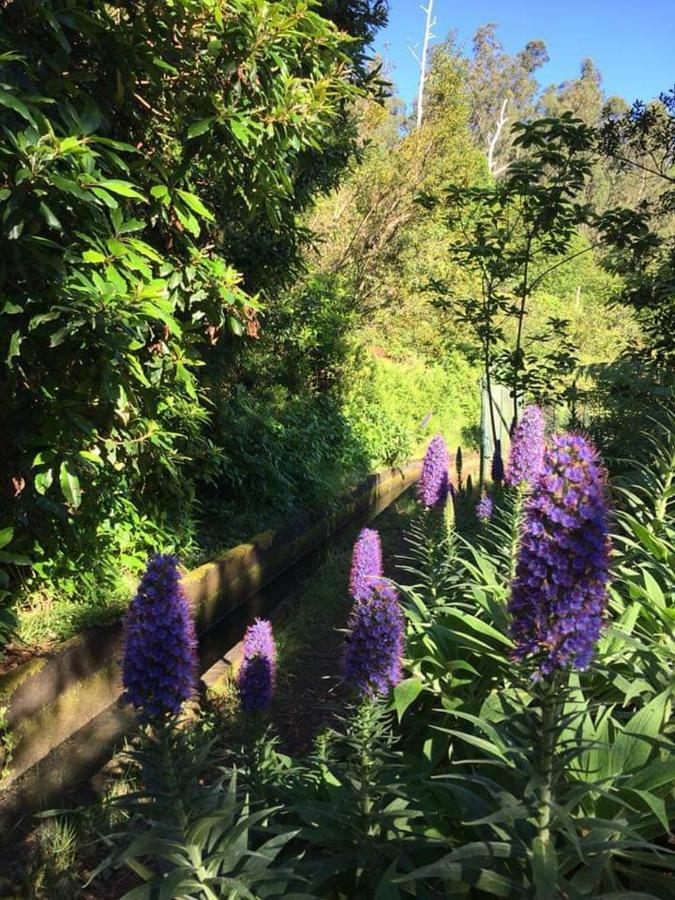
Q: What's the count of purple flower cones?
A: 8